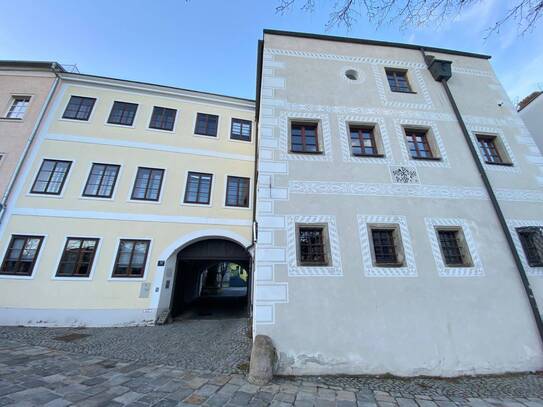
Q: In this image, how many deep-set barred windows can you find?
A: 4